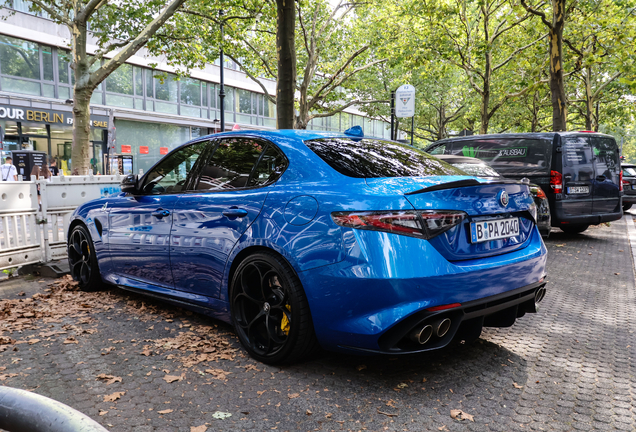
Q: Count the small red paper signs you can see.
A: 3